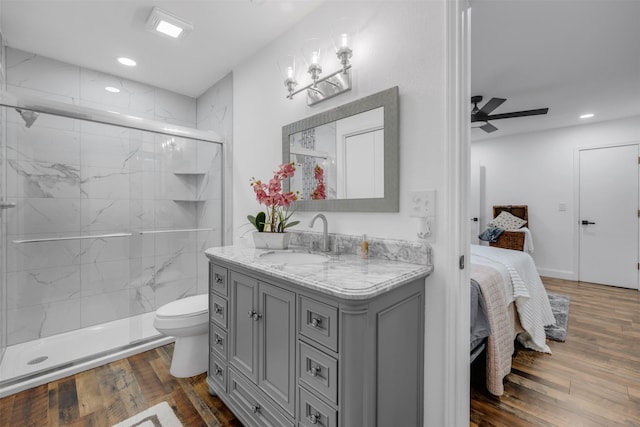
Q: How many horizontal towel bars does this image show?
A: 2